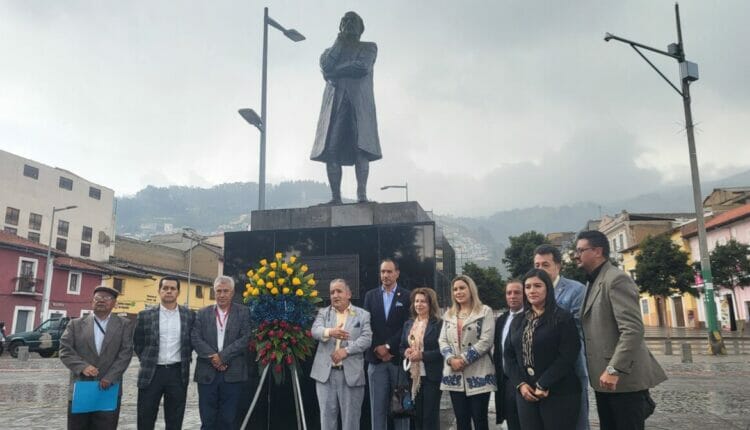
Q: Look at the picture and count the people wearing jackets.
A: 11